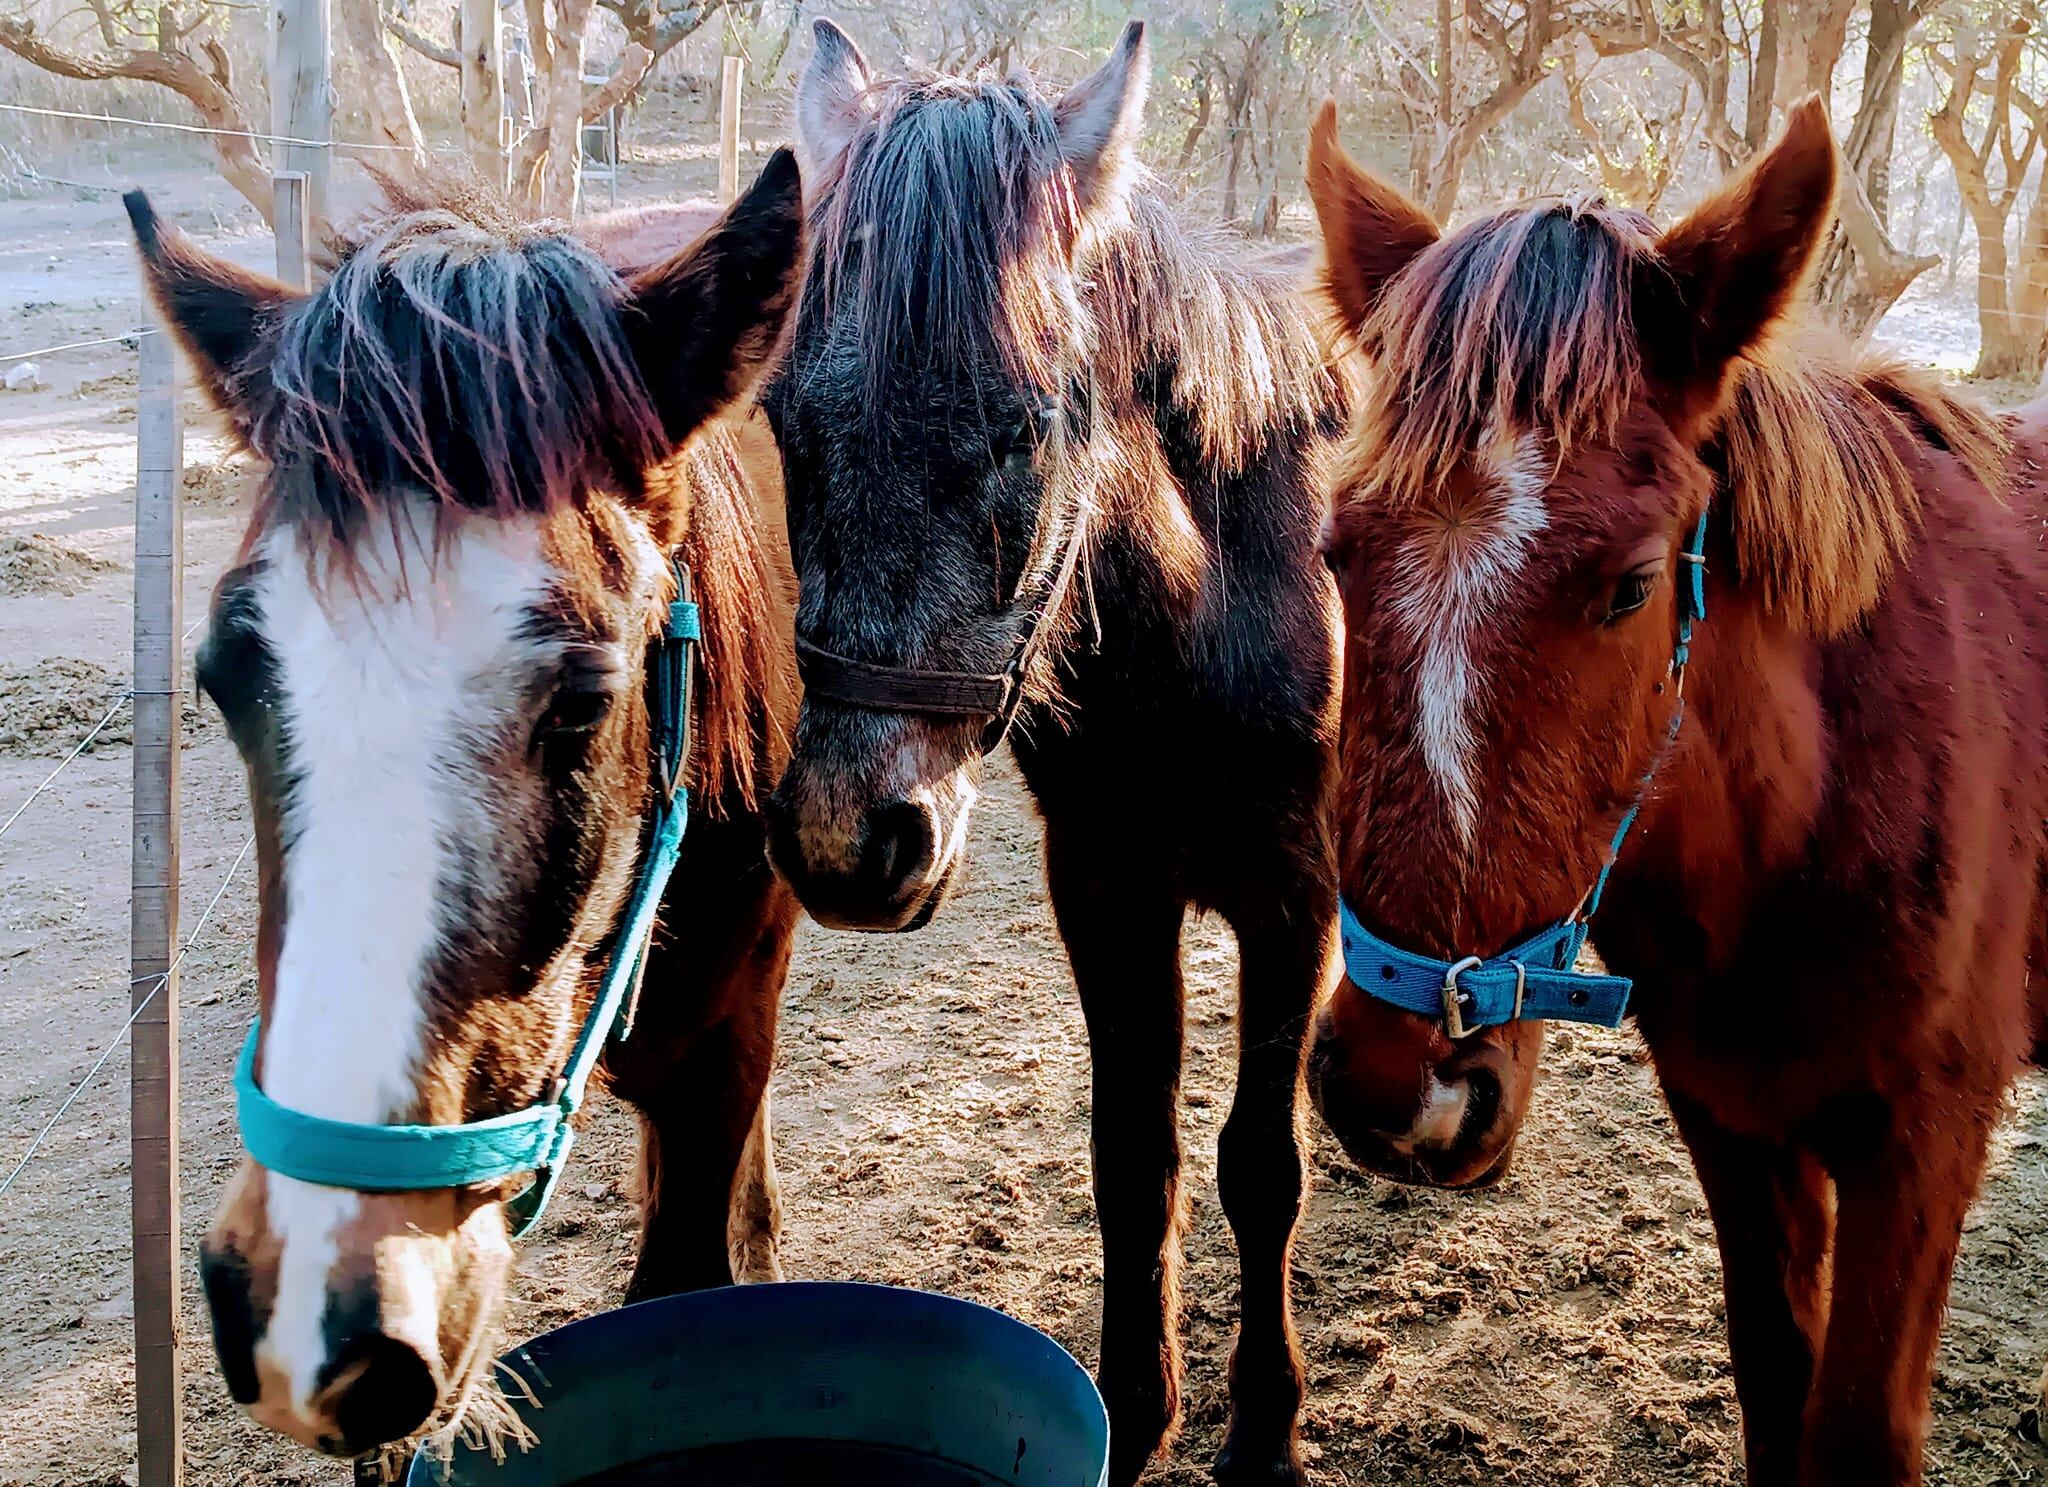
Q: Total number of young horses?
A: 3